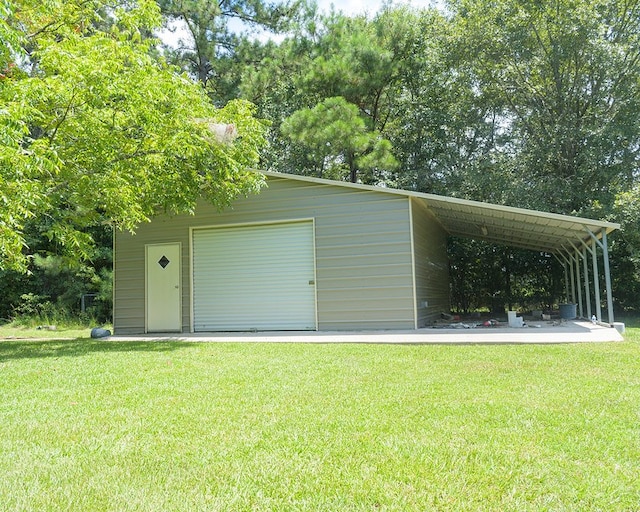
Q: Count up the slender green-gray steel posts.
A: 6